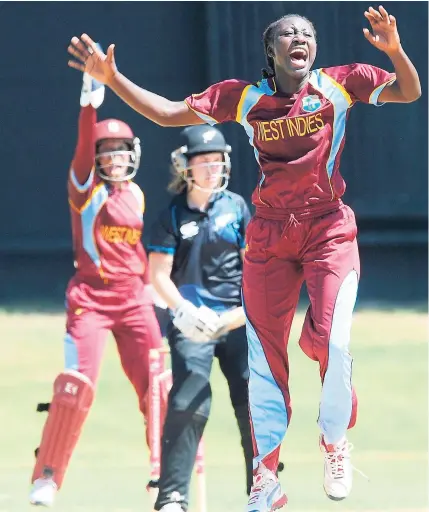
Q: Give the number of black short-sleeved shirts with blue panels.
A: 1